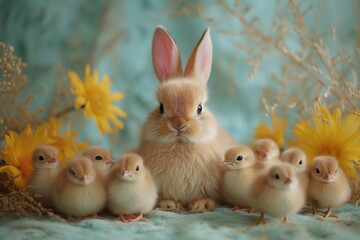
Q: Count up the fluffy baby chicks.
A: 9